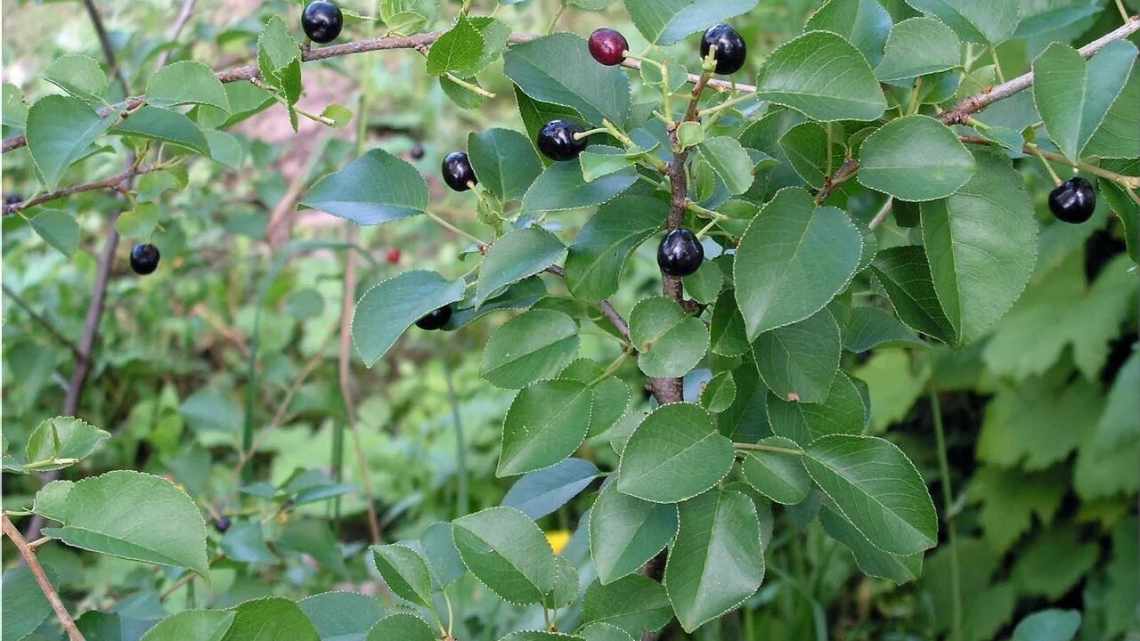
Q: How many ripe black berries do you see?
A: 8